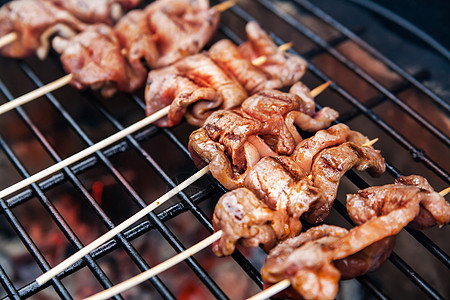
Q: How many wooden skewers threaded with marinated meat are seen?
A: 6